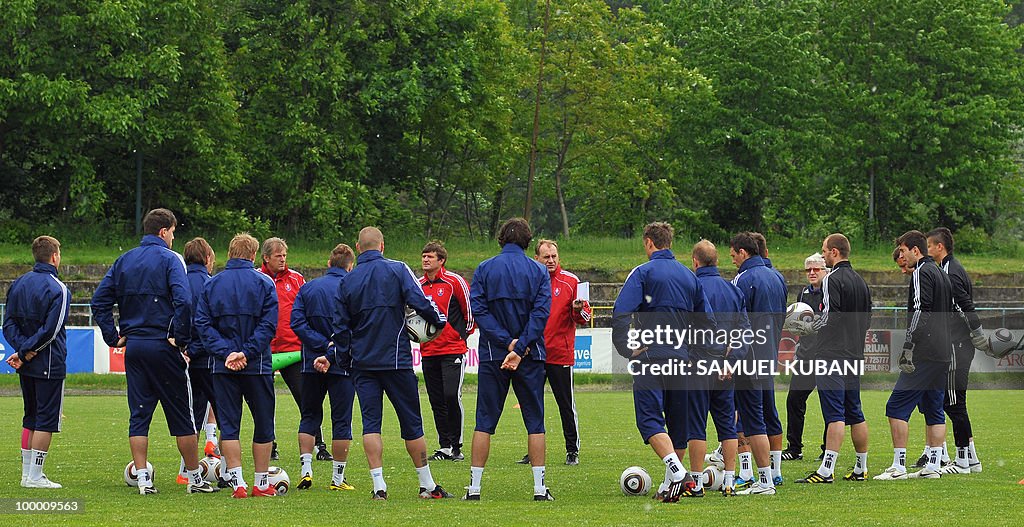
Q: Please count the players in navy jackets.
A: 11